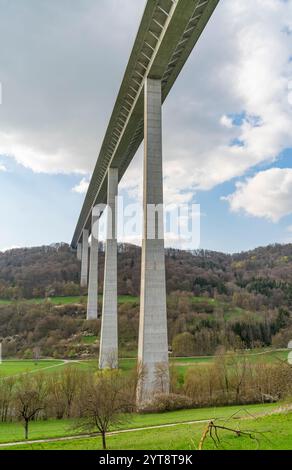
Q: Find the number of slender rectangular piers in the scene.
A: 5